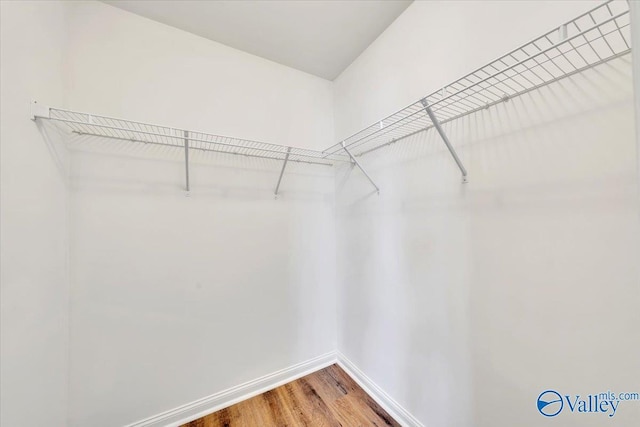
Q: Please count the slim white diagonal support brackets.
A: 4